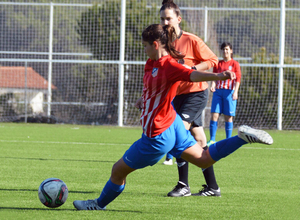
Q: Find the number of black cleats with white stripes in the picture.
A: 2